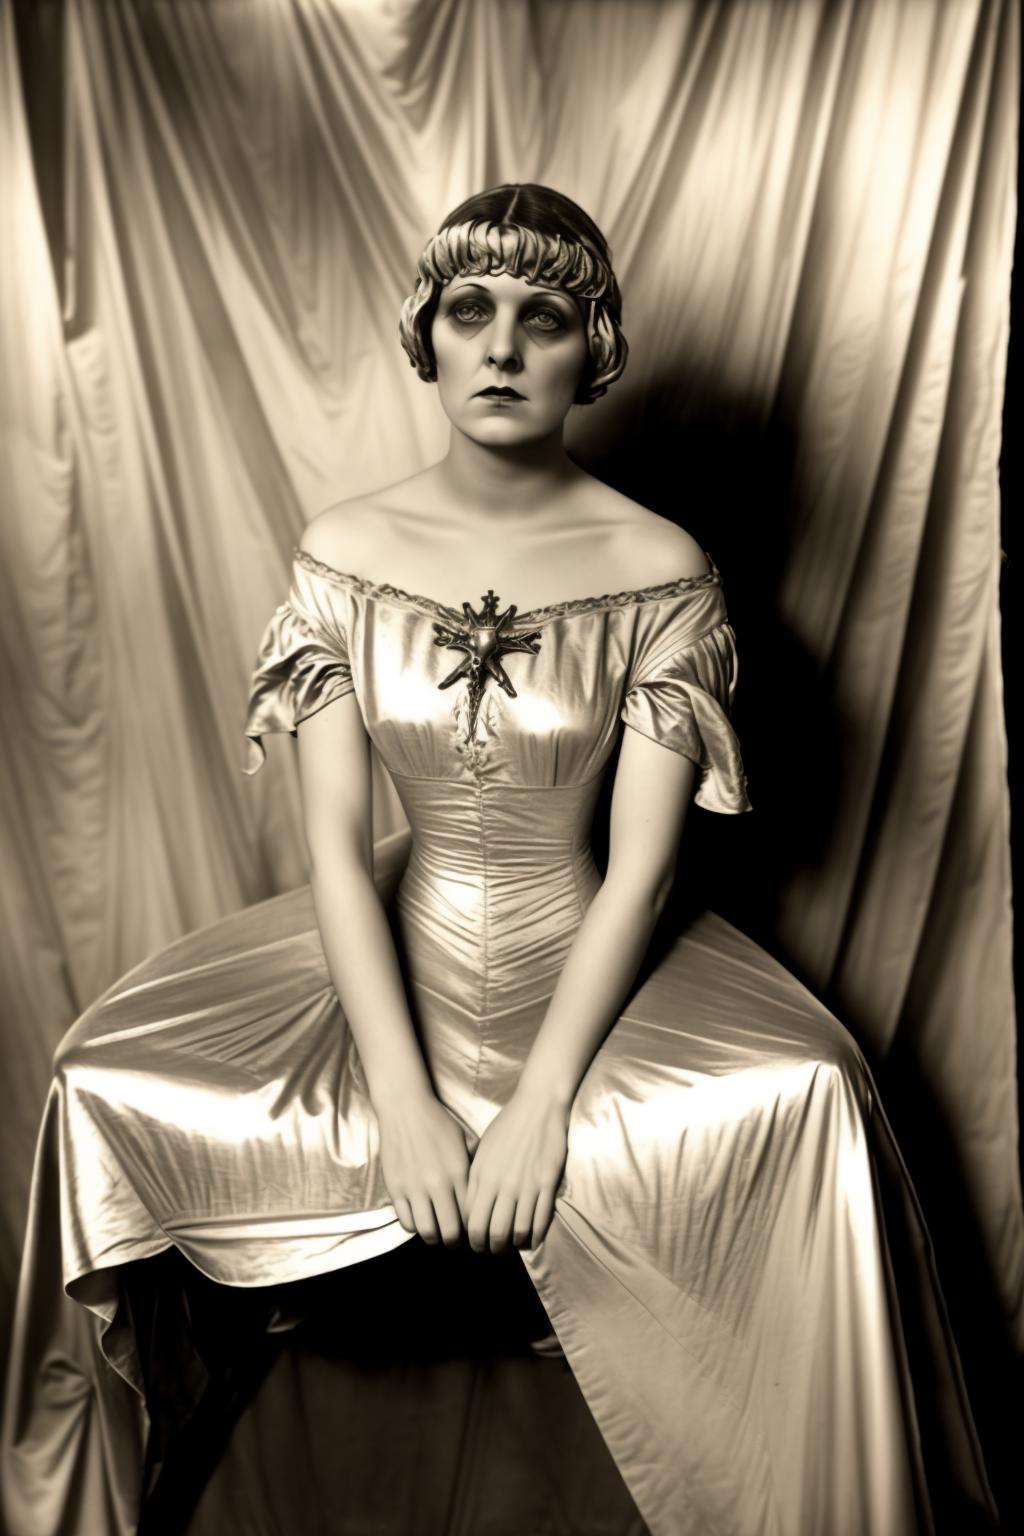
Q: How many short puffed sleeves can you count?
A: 2